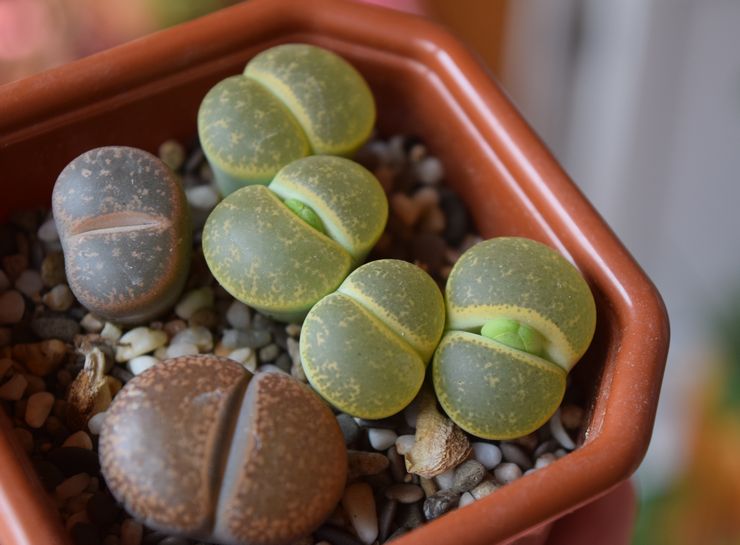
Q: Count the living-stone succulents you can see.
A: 6